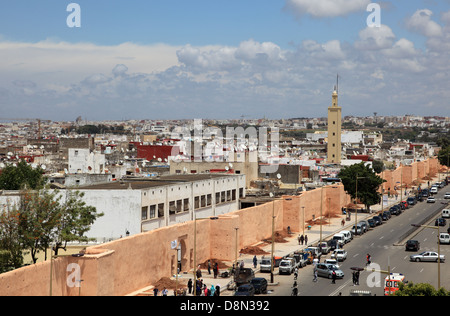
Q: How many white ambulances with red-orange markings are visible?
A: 1